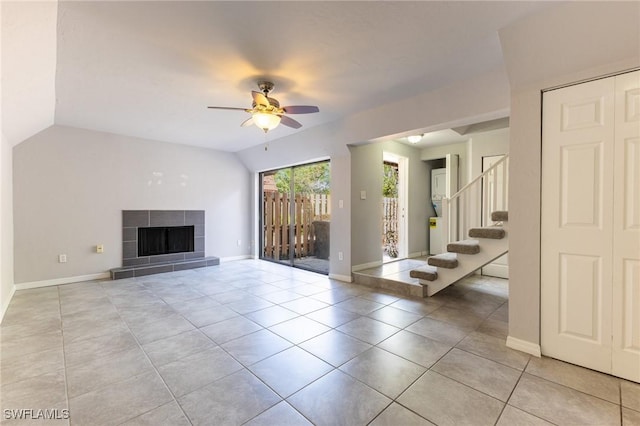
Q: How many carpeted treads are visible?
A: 5